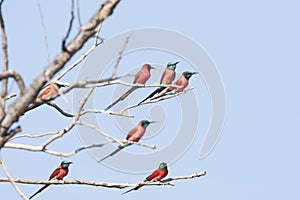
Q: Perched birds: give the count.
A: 7